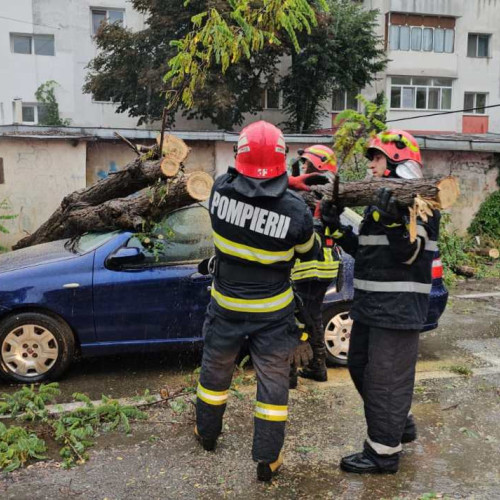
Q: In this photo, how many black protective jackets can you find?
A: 3